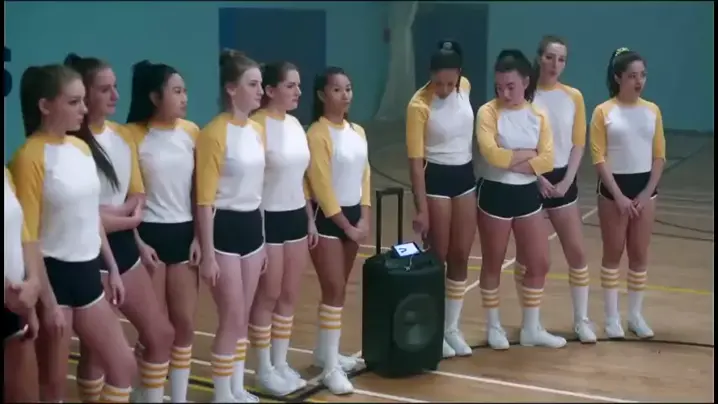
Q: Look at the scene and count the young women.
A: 11